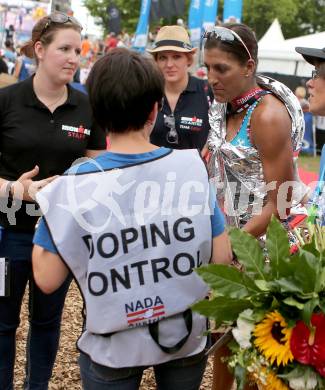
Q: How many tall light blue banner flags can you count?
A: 4